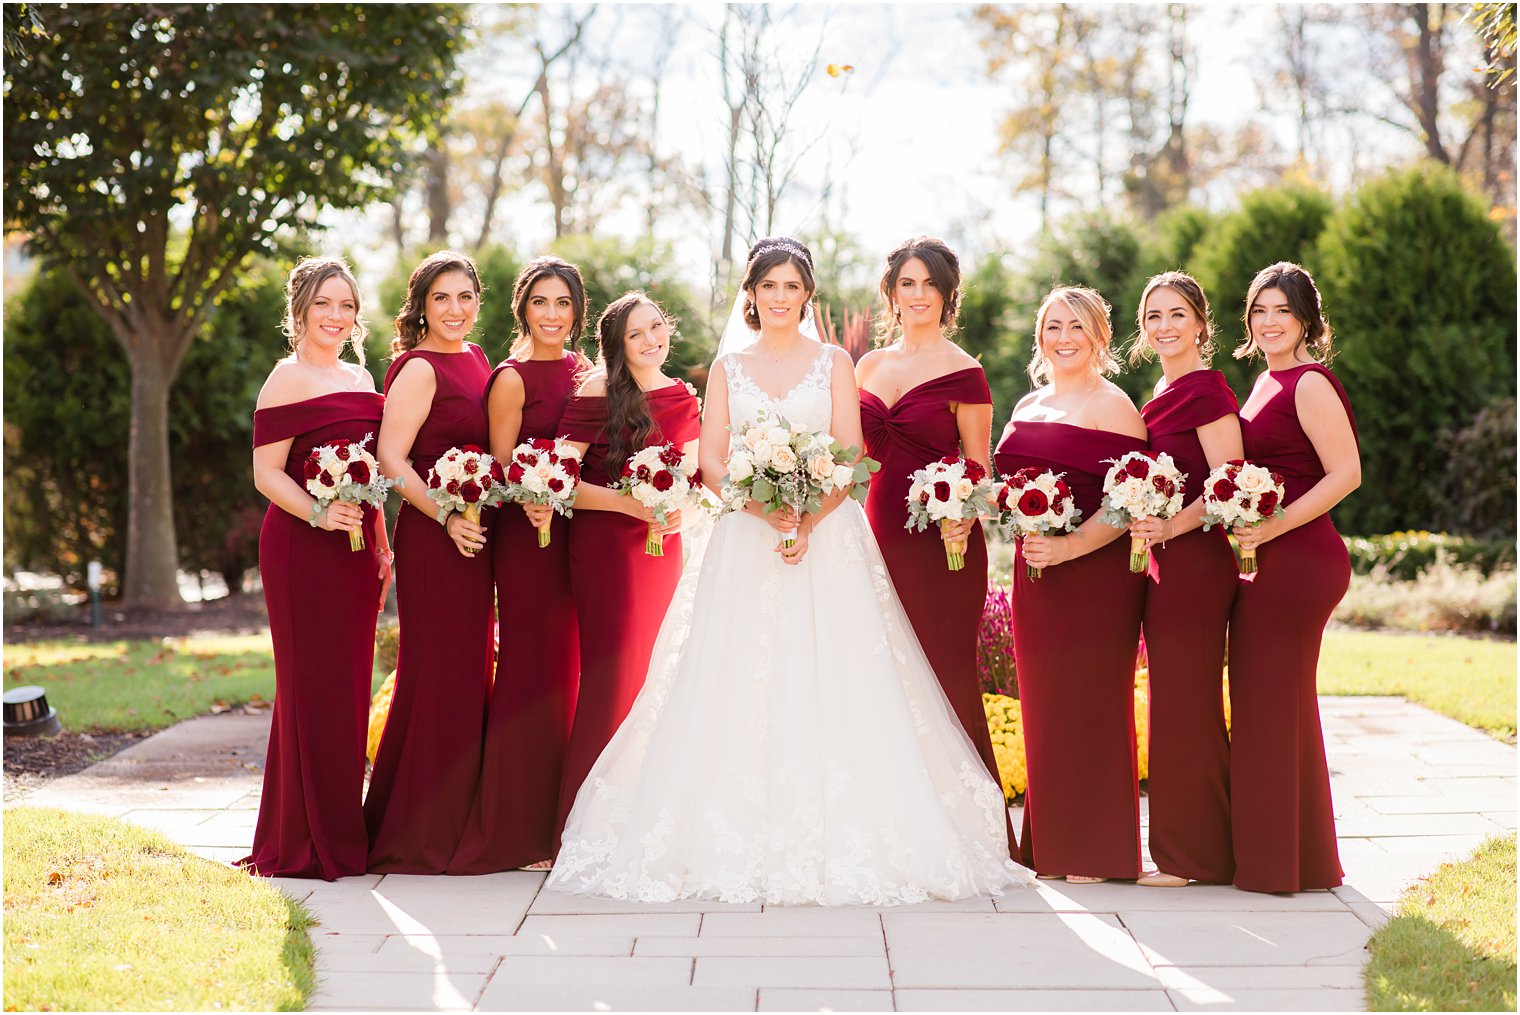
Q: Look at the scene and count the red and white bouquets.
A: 8